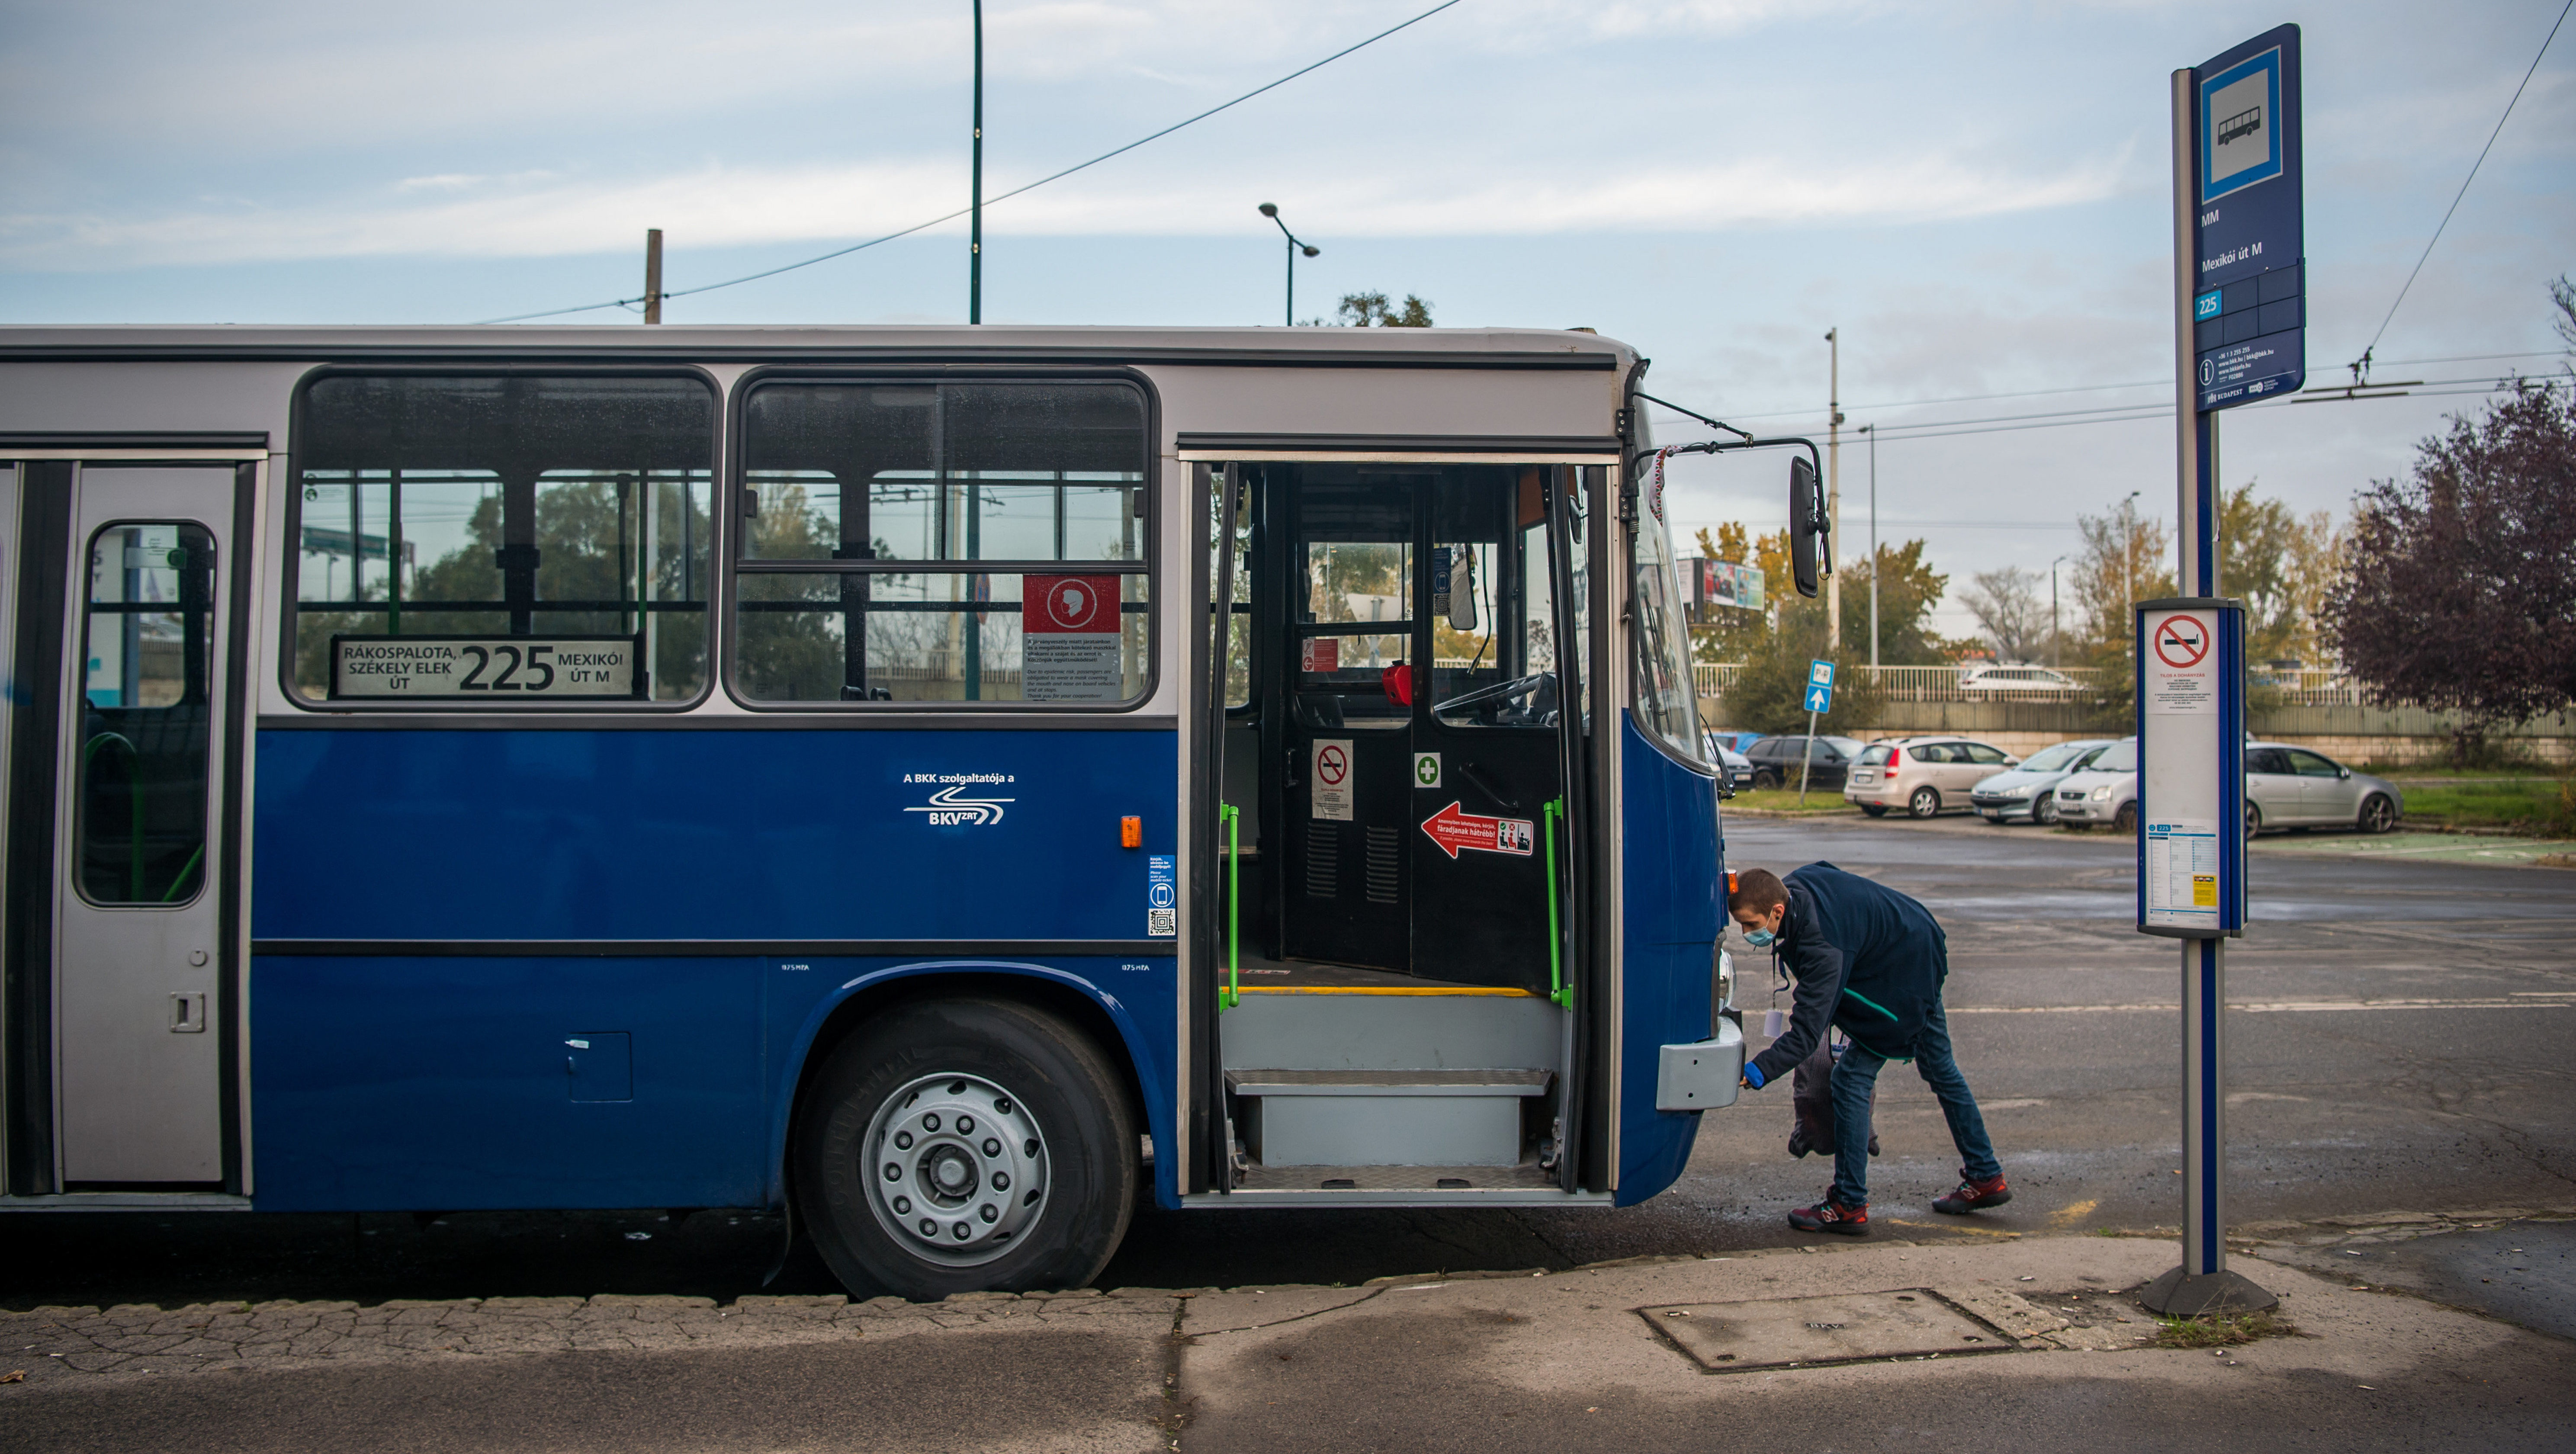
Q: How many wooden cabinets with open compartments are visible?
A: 0